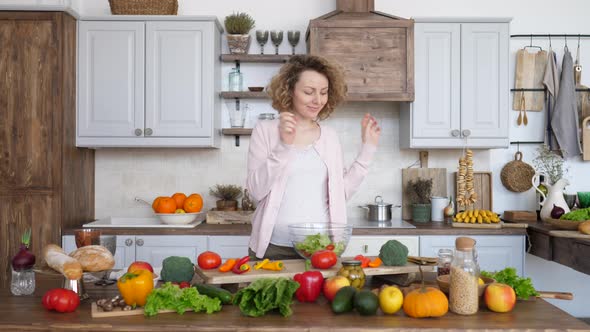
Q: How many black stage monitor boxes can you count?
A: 0